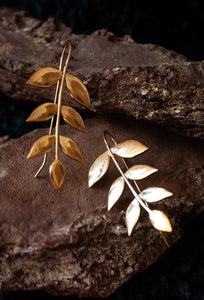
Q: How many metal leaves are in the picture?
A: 14